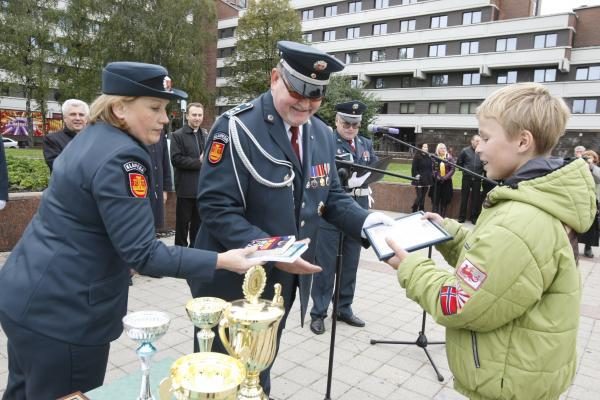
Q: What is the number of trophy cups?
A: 4